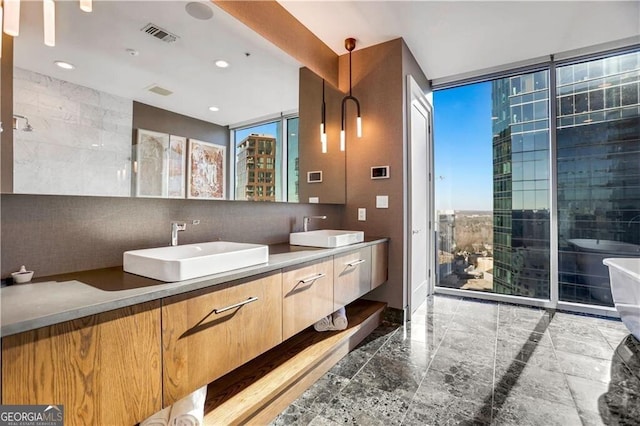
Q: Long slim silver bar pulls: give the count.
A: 3